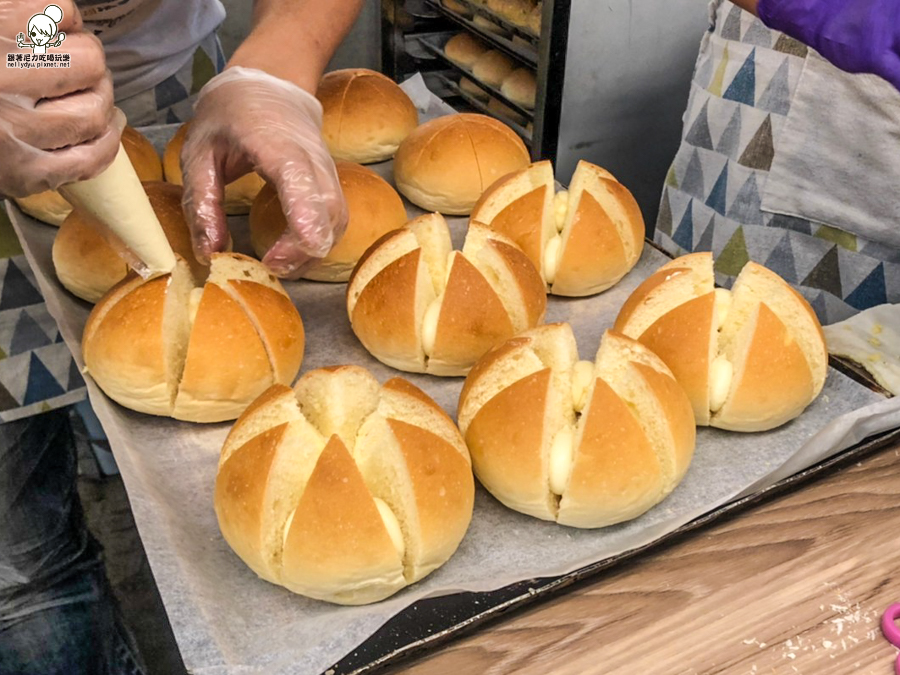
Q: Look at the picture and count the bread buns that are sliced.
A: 6